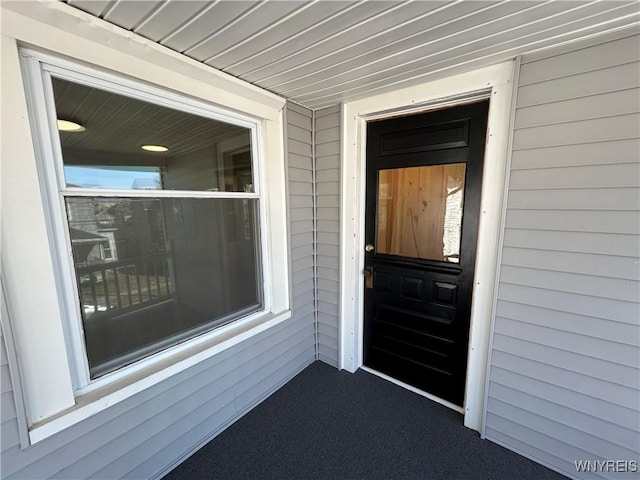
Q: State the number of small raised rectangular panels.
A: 3